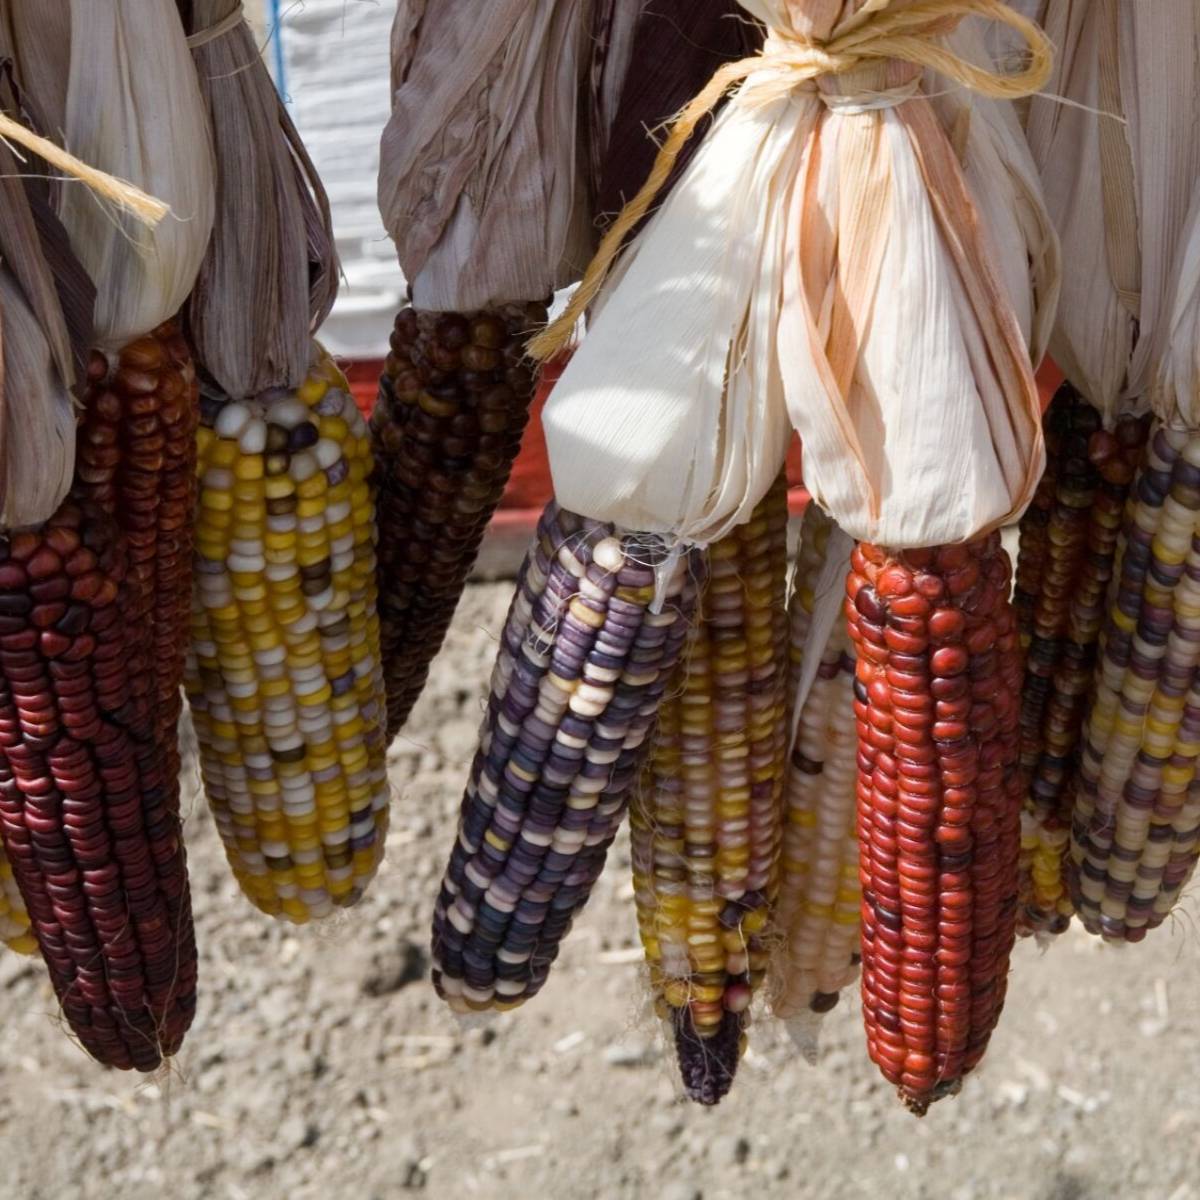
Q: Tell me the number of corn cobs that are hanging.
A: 11